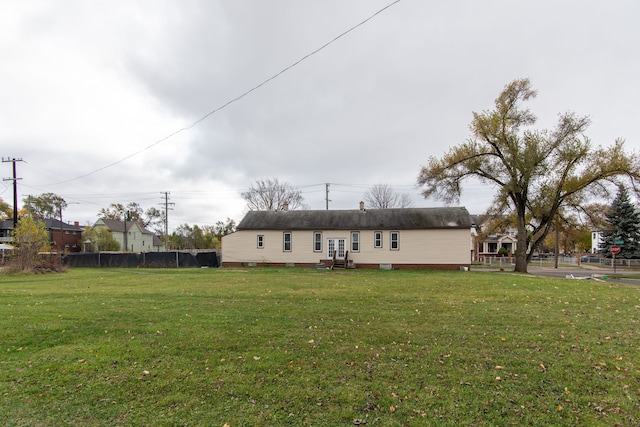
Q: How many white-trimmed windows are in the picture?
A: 6